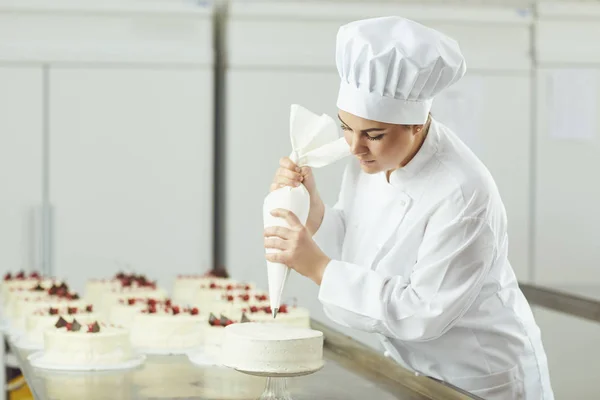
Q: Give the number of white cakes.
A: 15